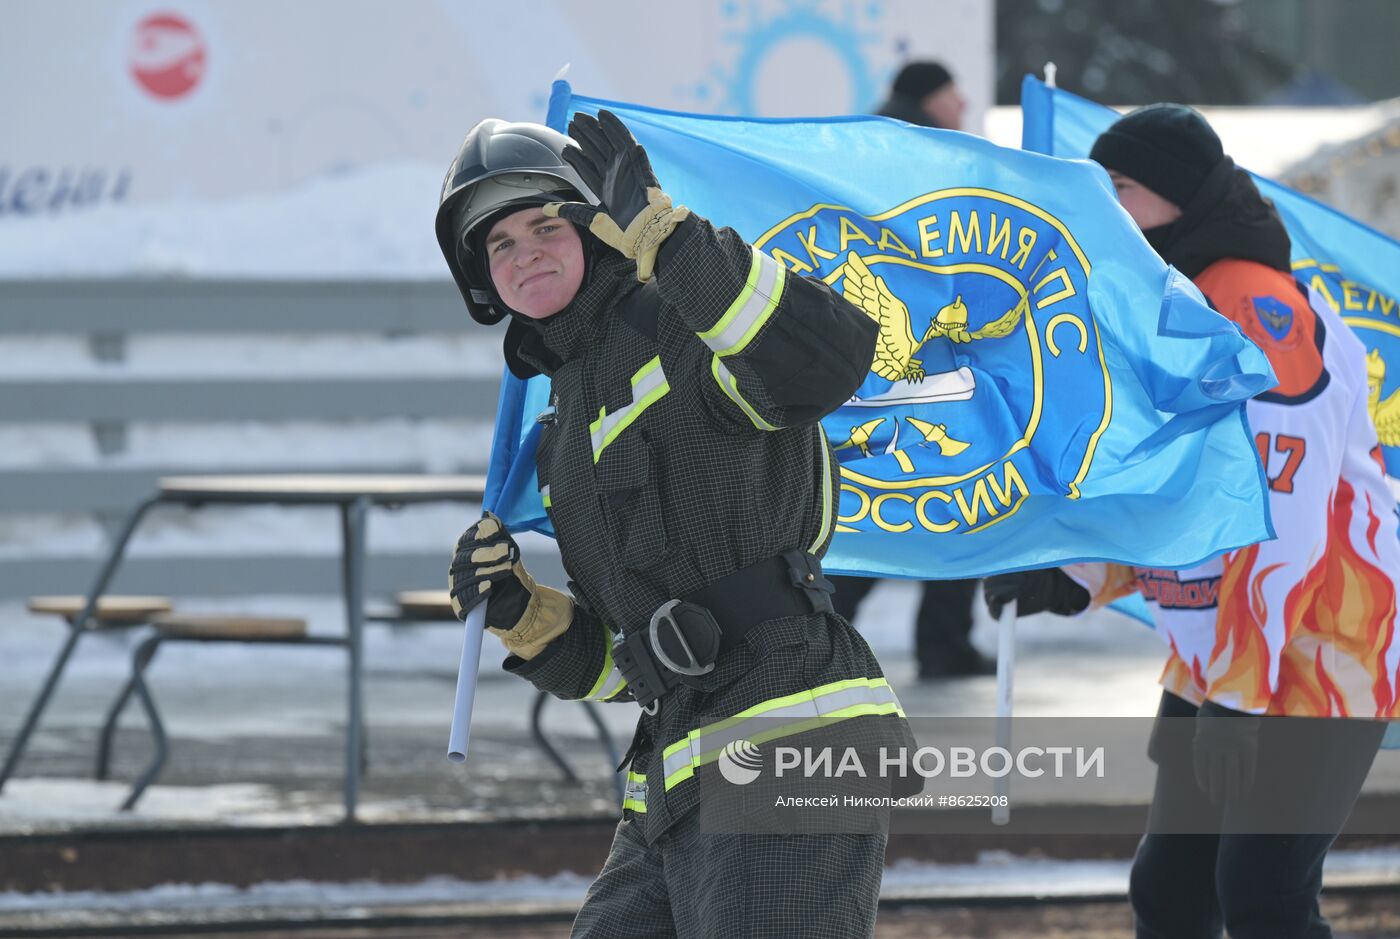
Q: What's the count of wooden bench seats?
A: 3